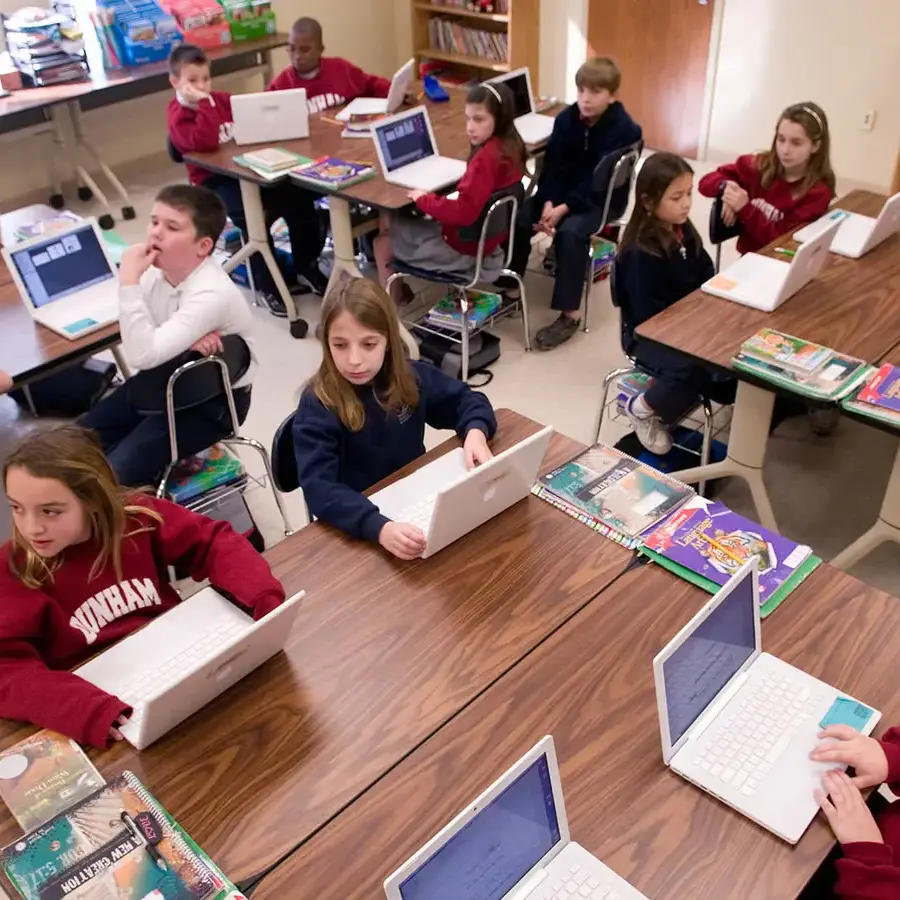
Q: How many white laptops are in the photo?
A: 11